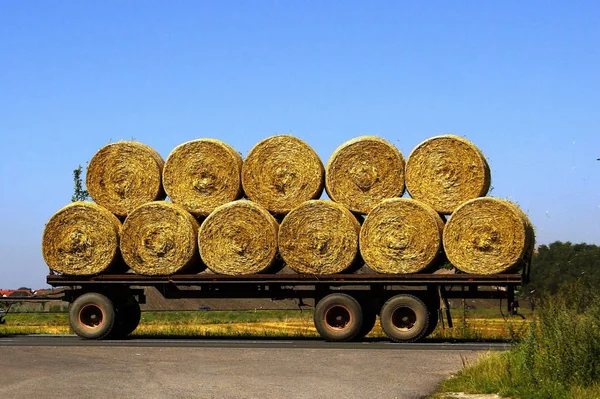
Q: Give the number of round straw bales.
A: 11